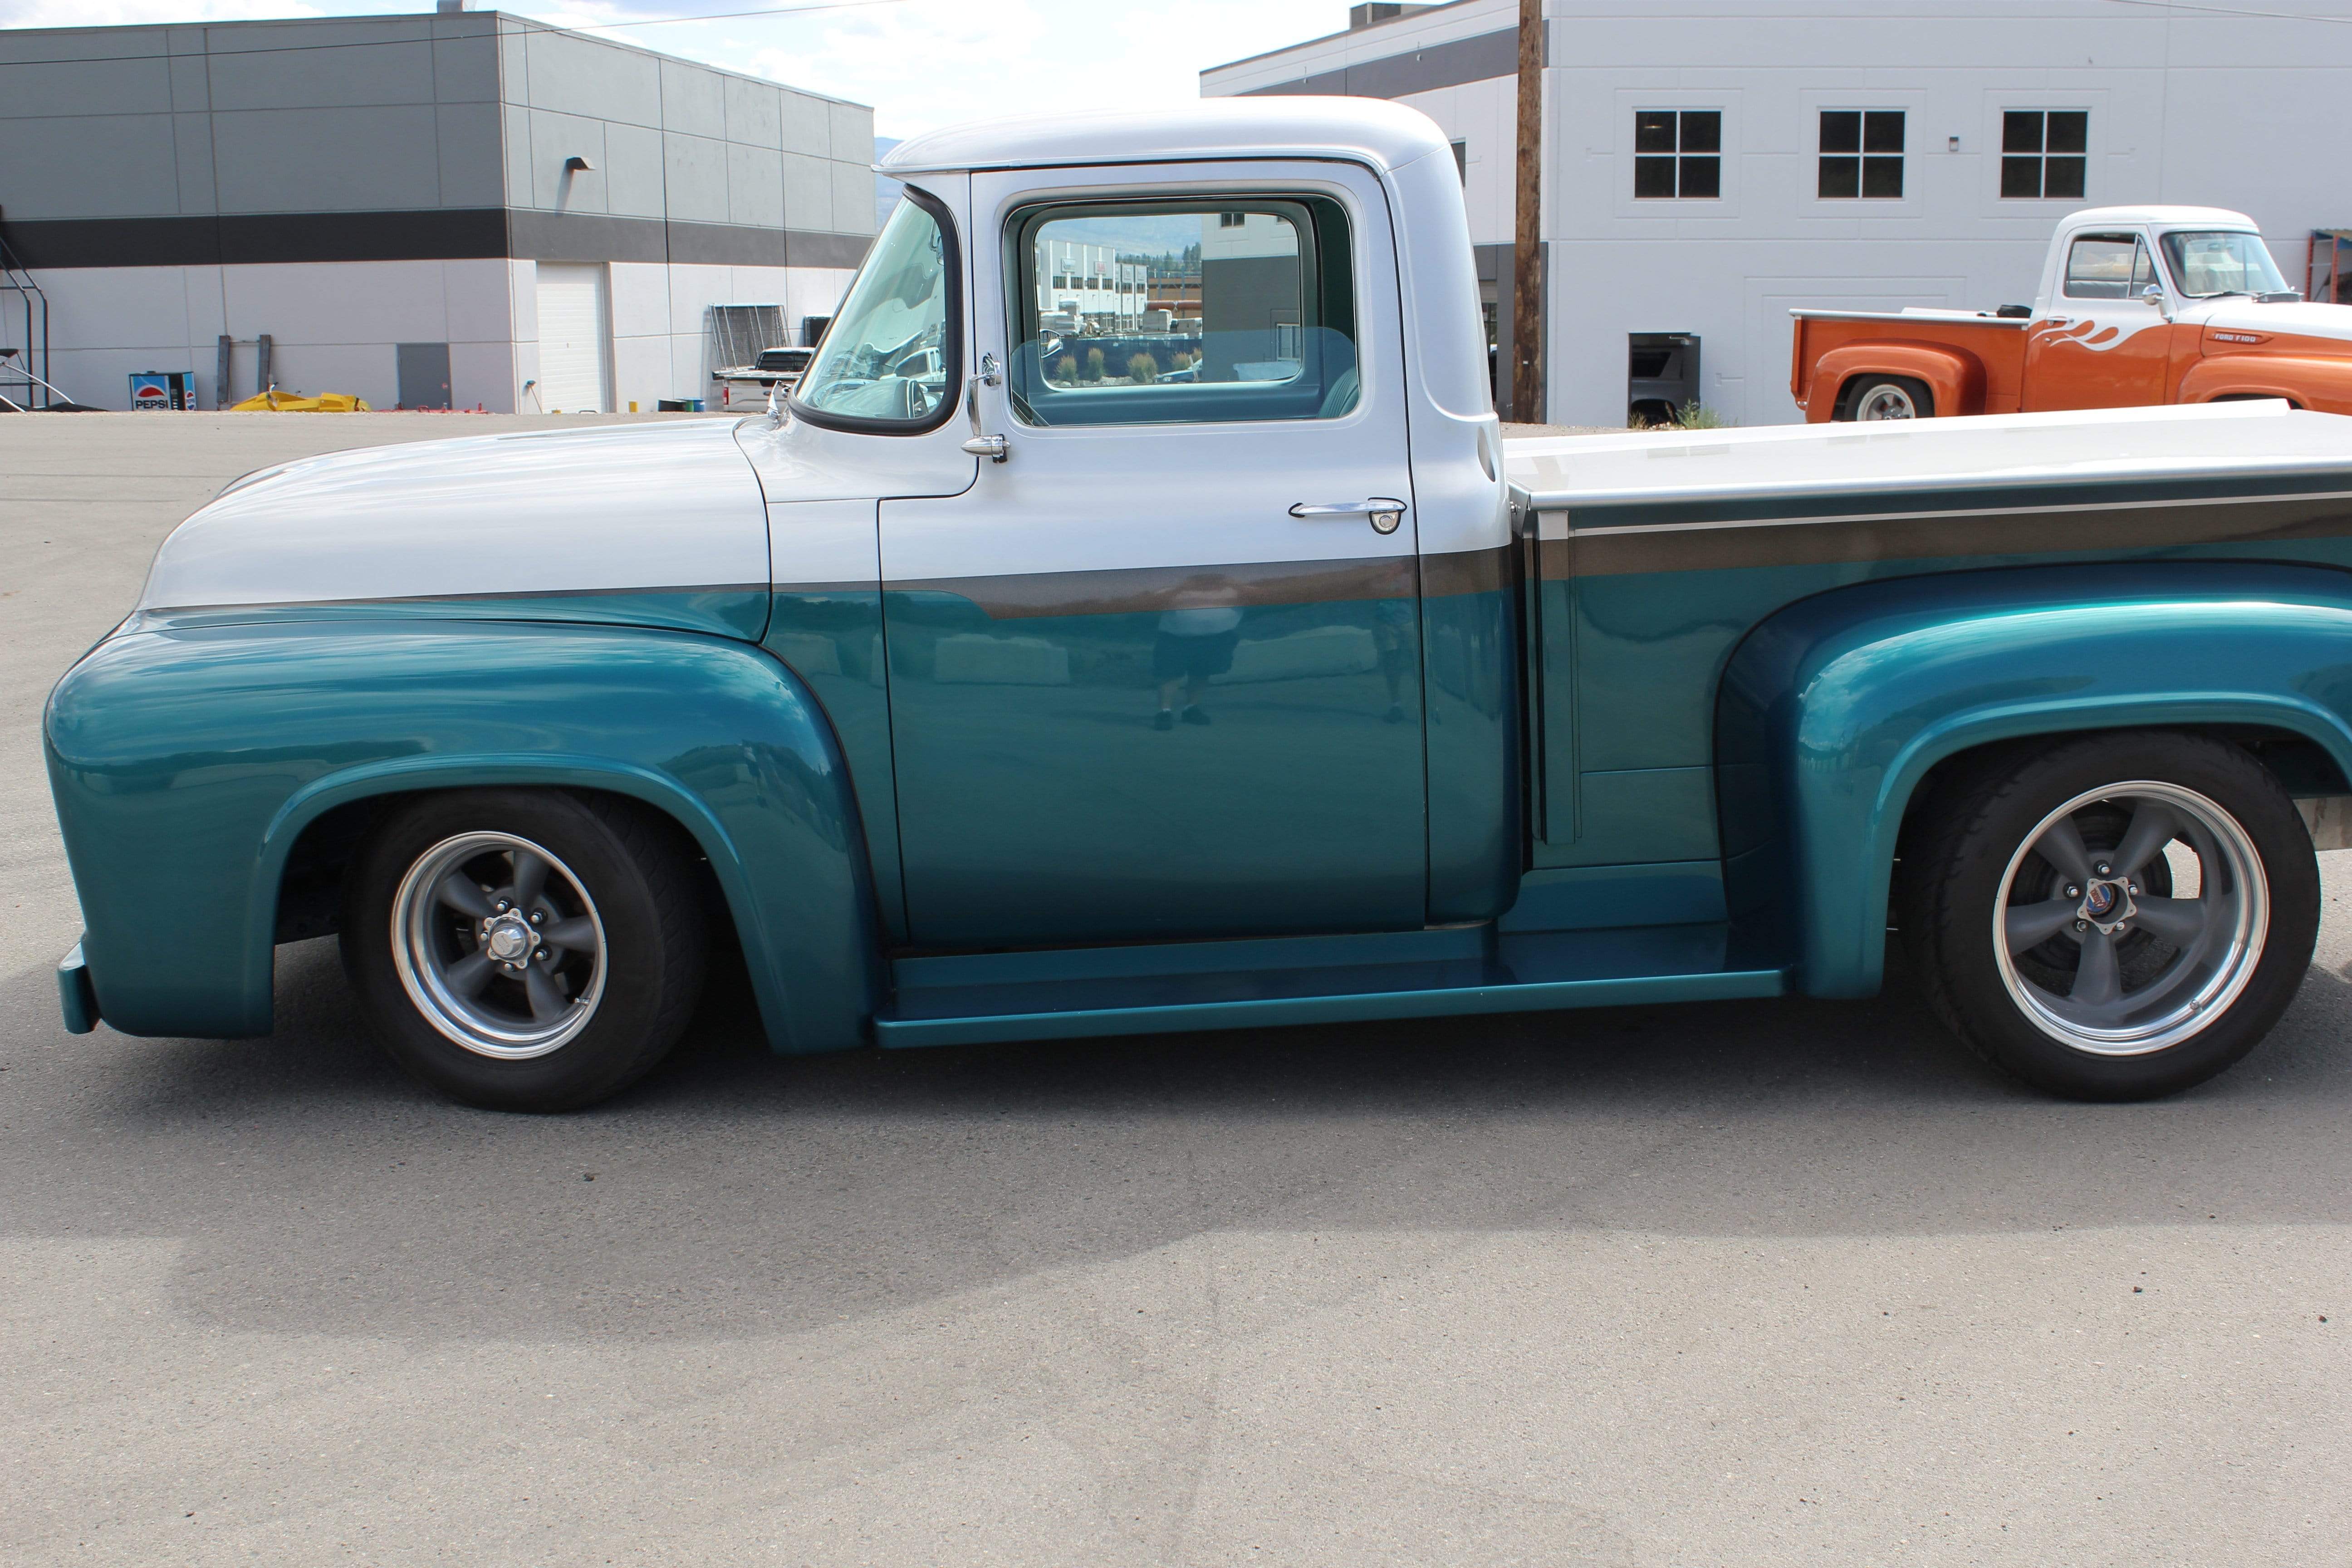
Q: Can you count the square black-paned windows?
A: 3